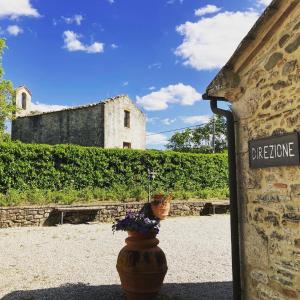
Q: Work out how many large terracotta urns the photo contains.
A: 1